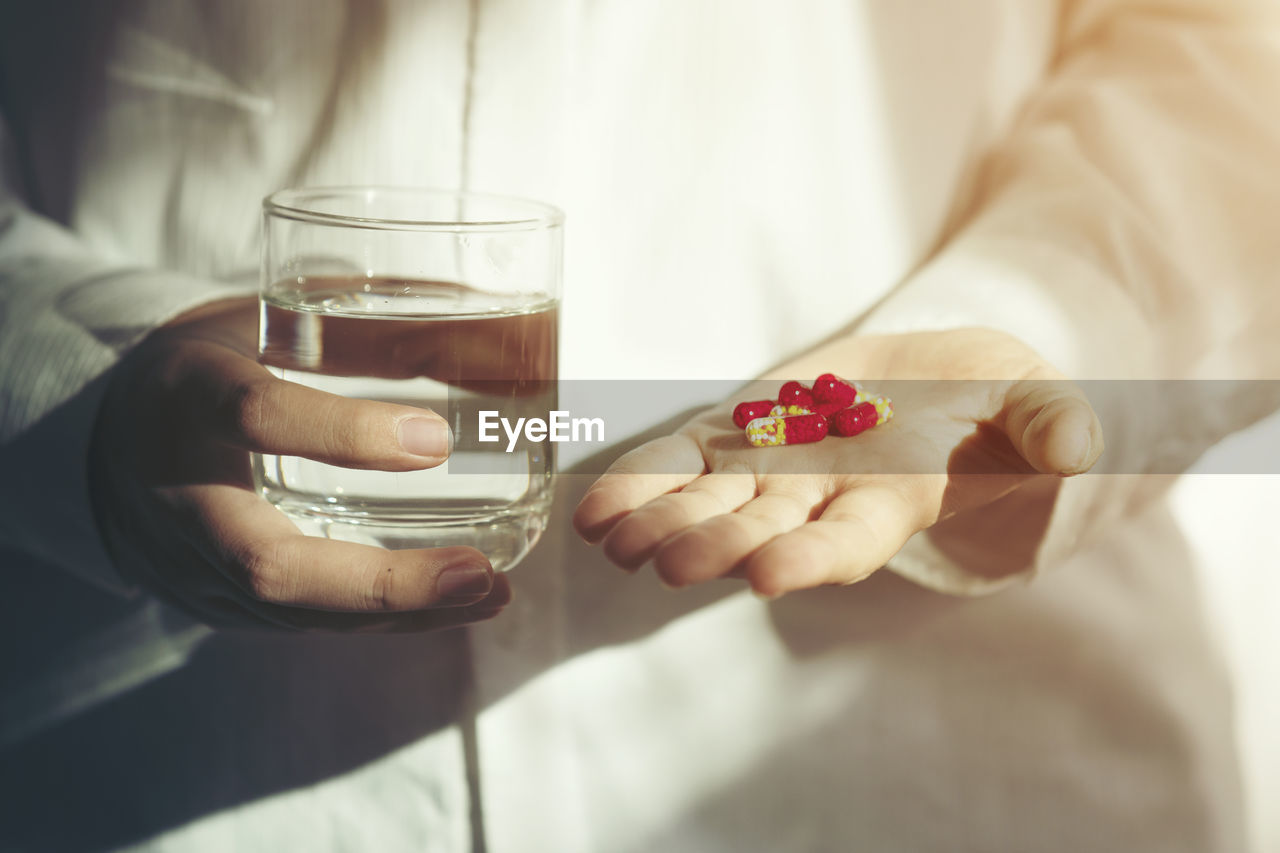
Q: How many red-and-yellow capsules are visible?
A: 6